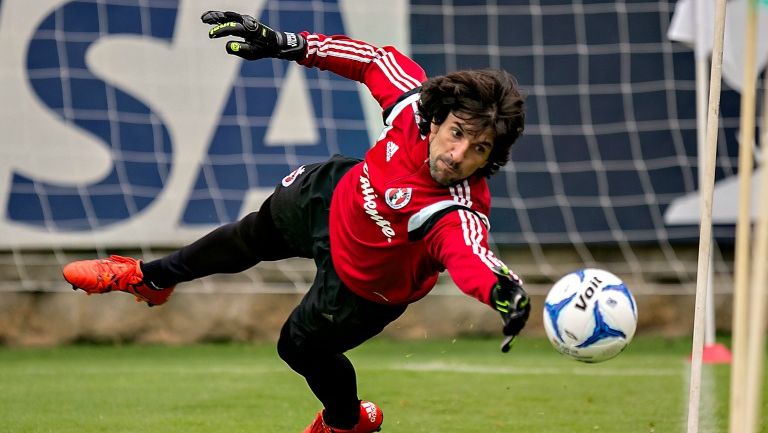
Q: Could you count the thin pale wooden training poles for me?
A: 3